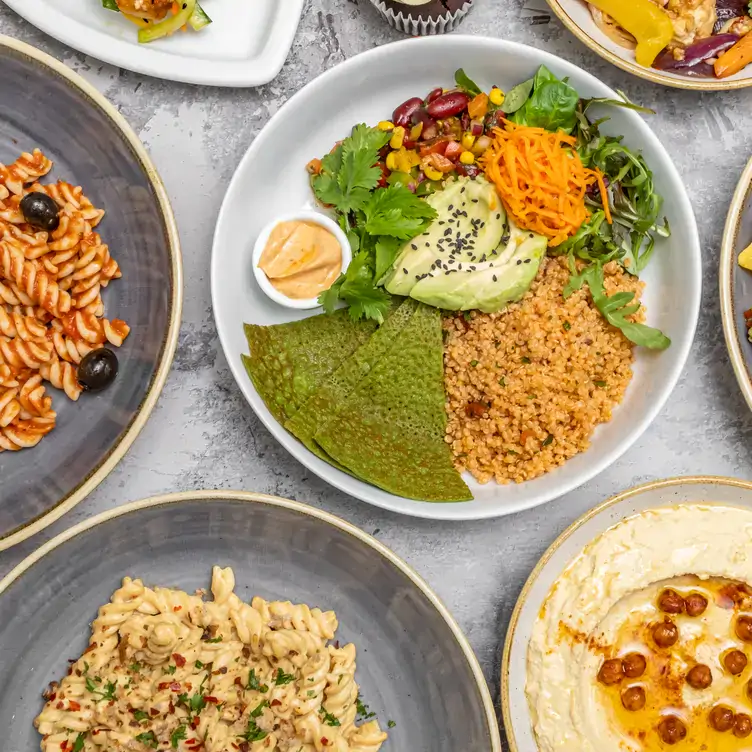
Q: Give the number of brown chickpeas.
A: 13